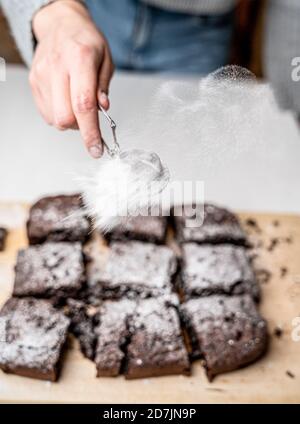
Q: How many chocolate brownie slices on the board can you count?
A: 9